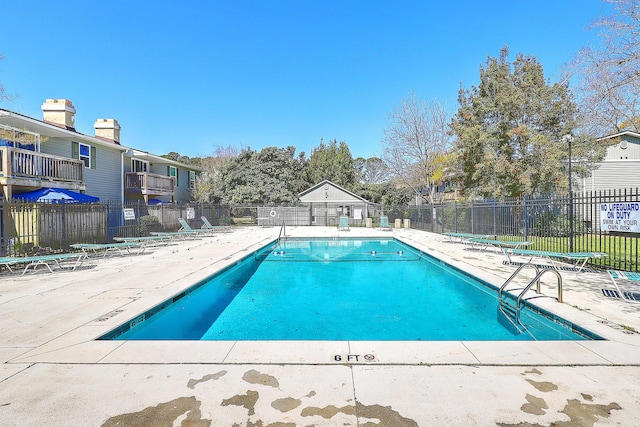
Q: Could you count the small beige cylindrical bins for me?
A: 3